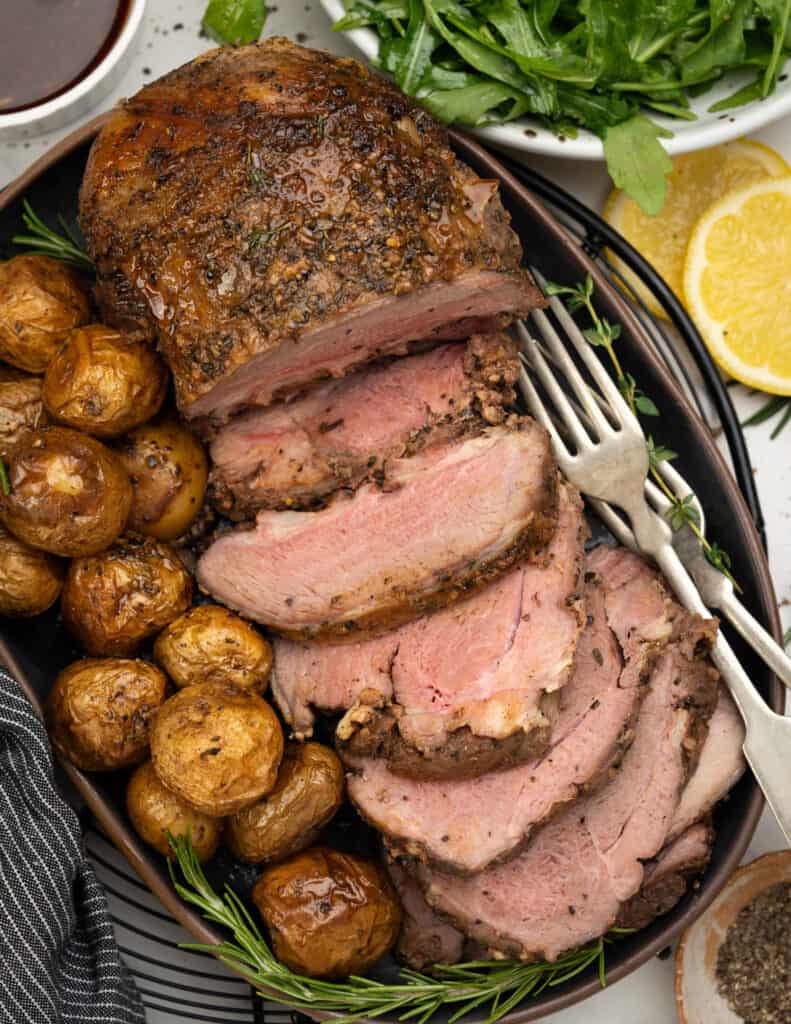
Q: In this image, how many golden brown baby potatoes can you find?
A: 13